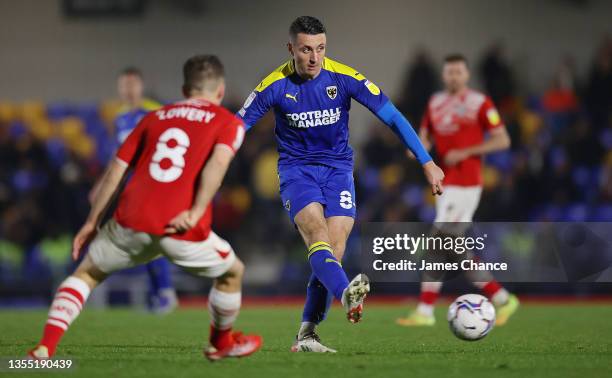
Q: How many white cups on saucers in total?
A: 0